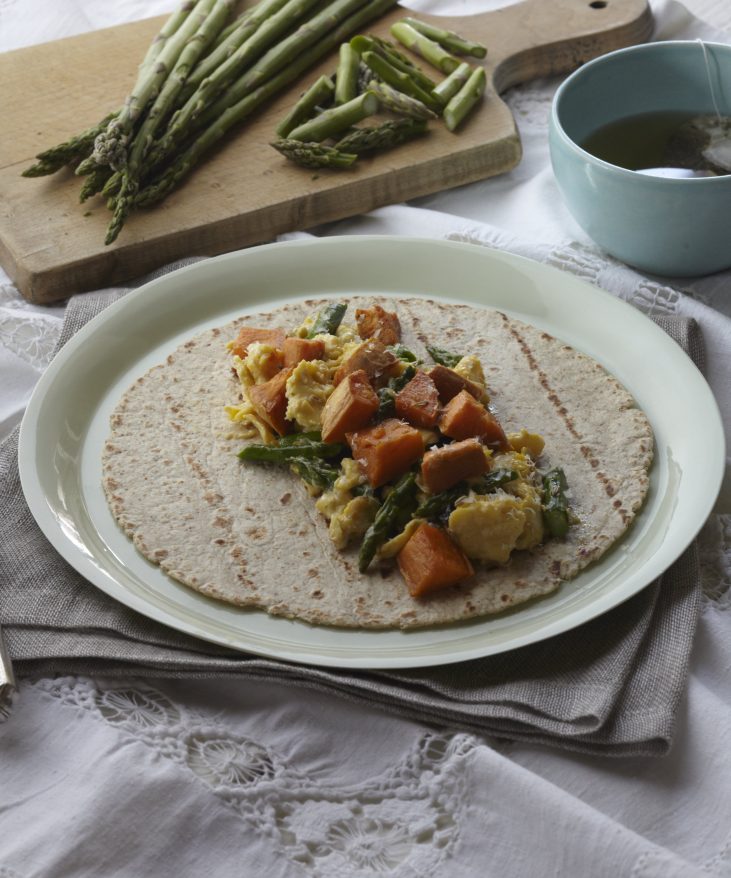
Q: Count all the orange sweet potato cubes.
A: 12